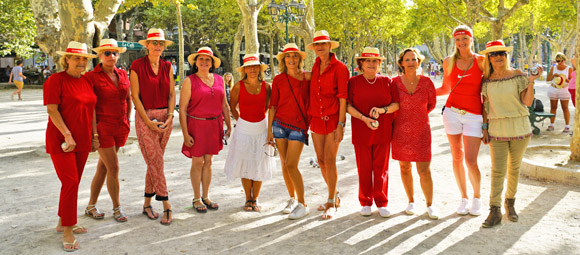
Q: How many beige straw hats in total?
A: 10